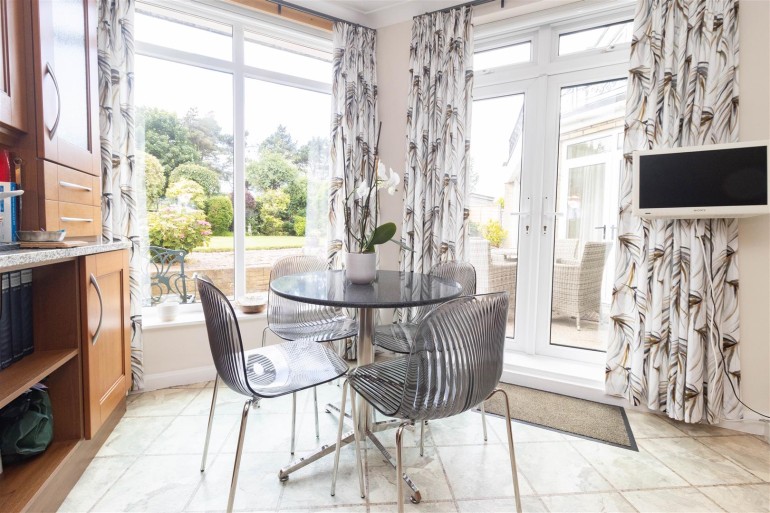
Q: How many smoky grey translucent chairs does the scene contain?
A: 4